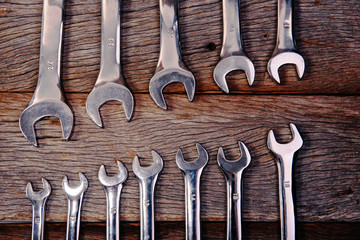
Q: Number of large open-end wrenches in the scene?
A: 5